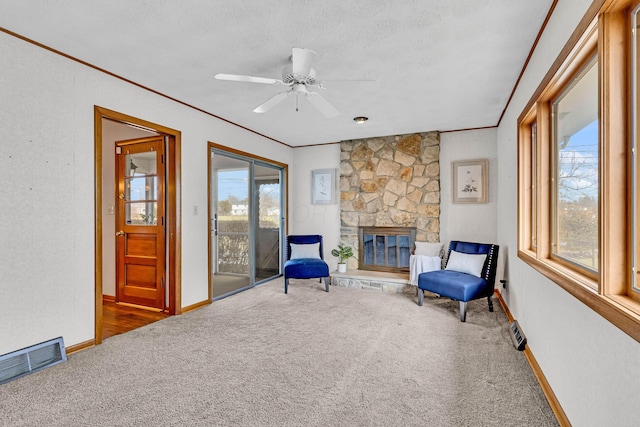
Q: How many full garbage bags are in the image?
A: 0